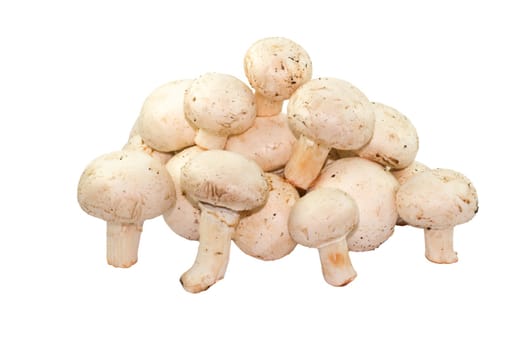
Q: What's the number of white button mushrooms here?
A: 15